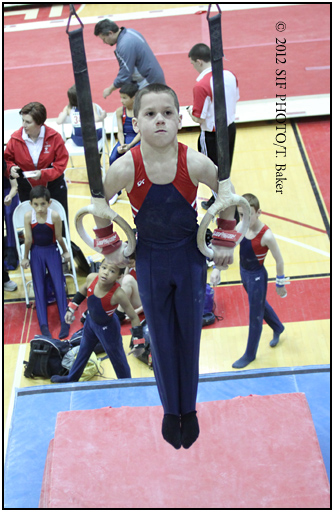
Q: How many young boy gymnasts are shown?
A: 5